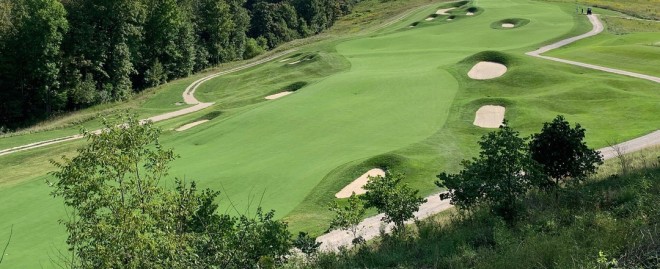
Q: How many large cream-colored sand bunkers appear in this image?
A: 3